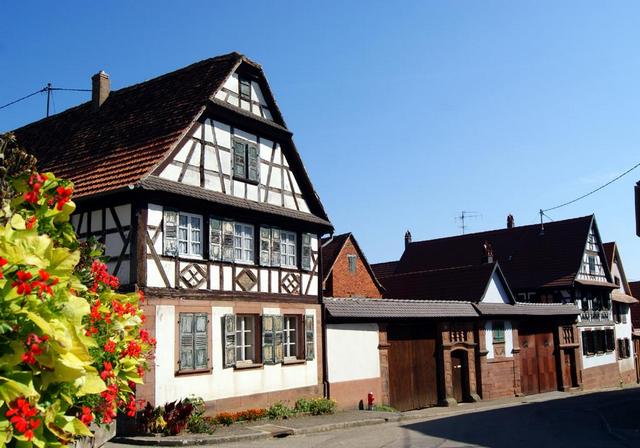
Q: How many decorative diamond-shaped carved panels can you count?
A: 3